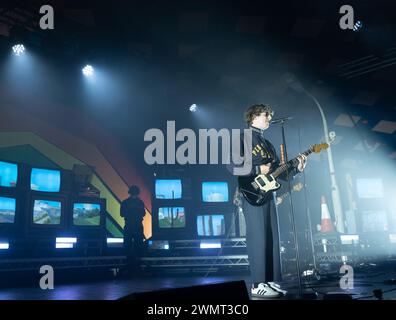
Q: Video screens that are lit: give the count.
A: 11